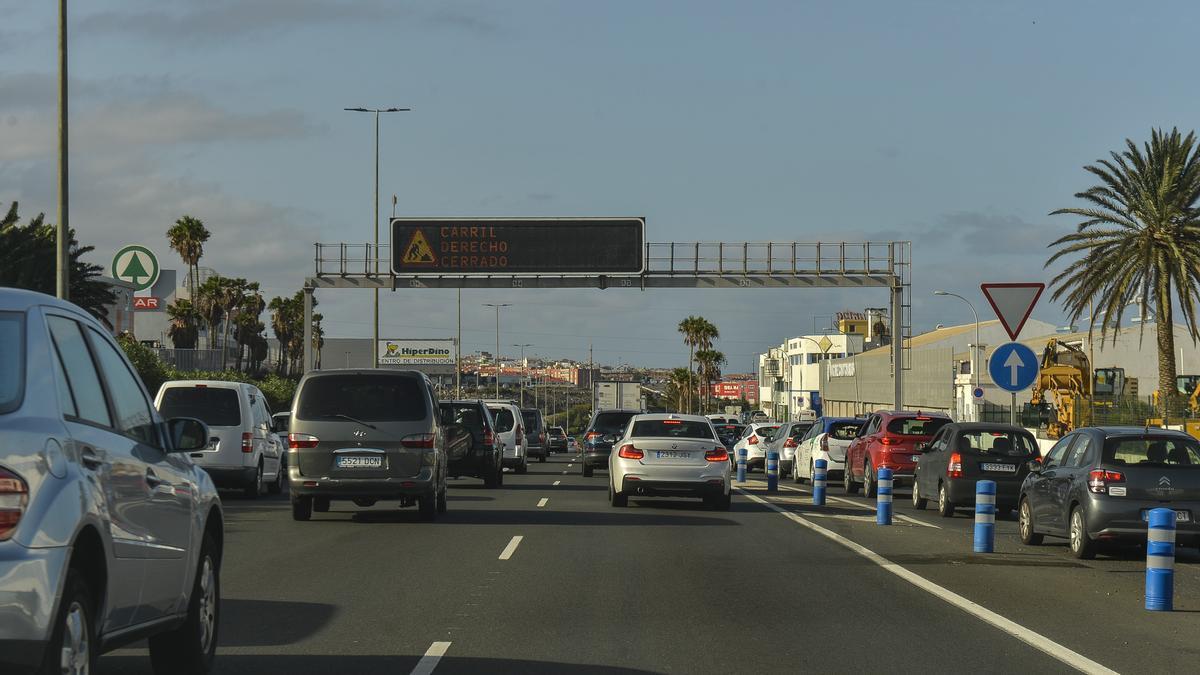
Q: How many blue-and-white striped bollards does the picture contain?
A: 6